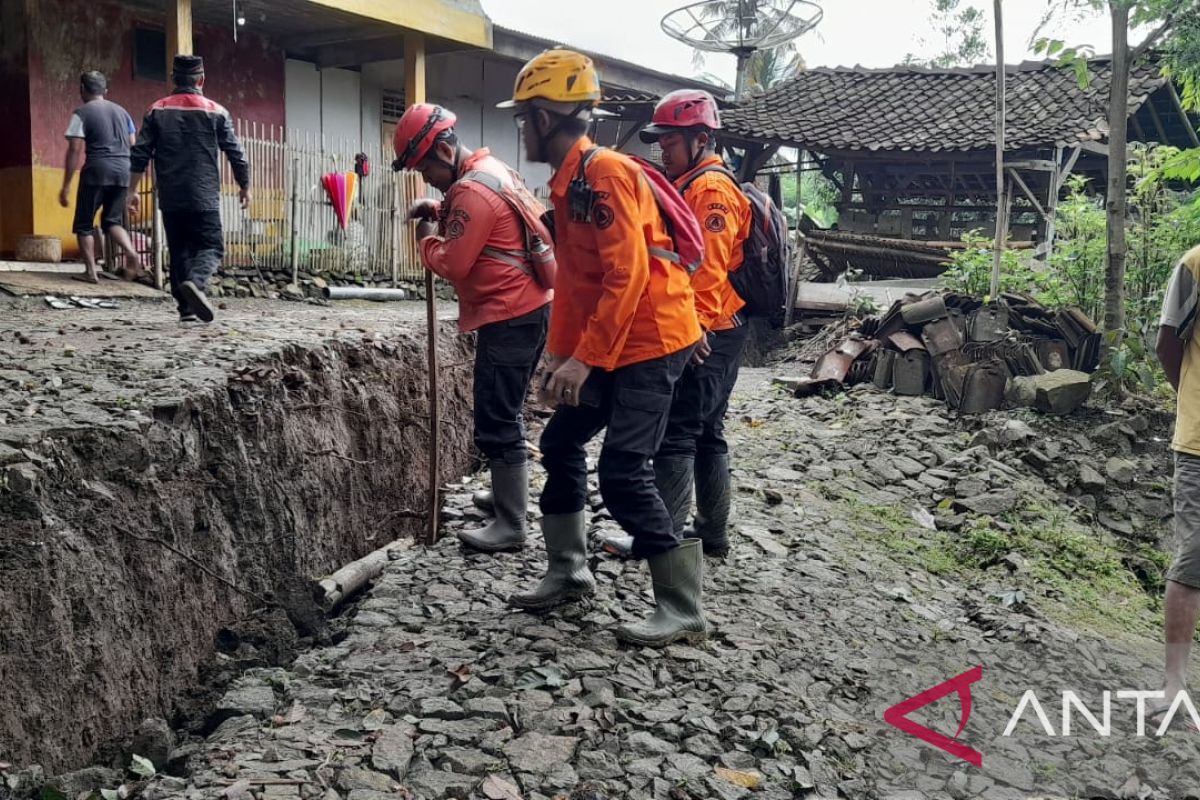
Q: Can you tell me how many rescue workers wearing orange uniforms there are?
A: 3